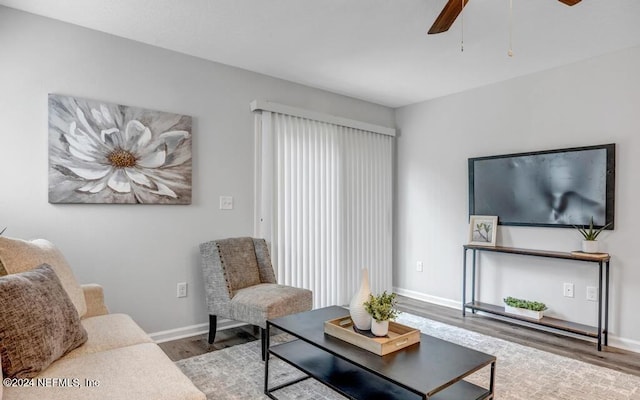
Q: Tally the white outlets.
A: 4